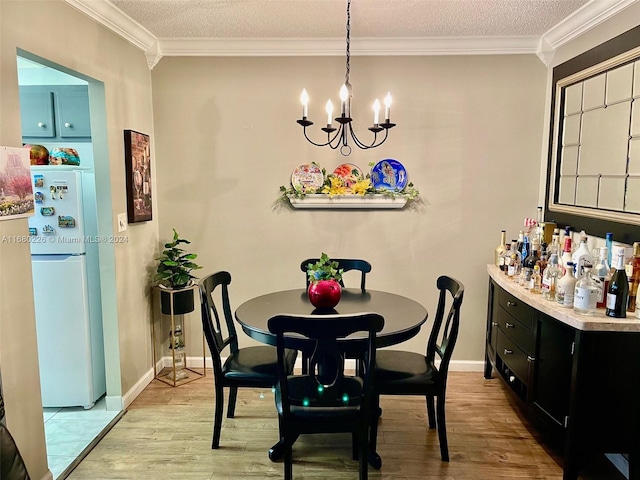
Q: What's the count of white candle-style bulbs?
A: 5